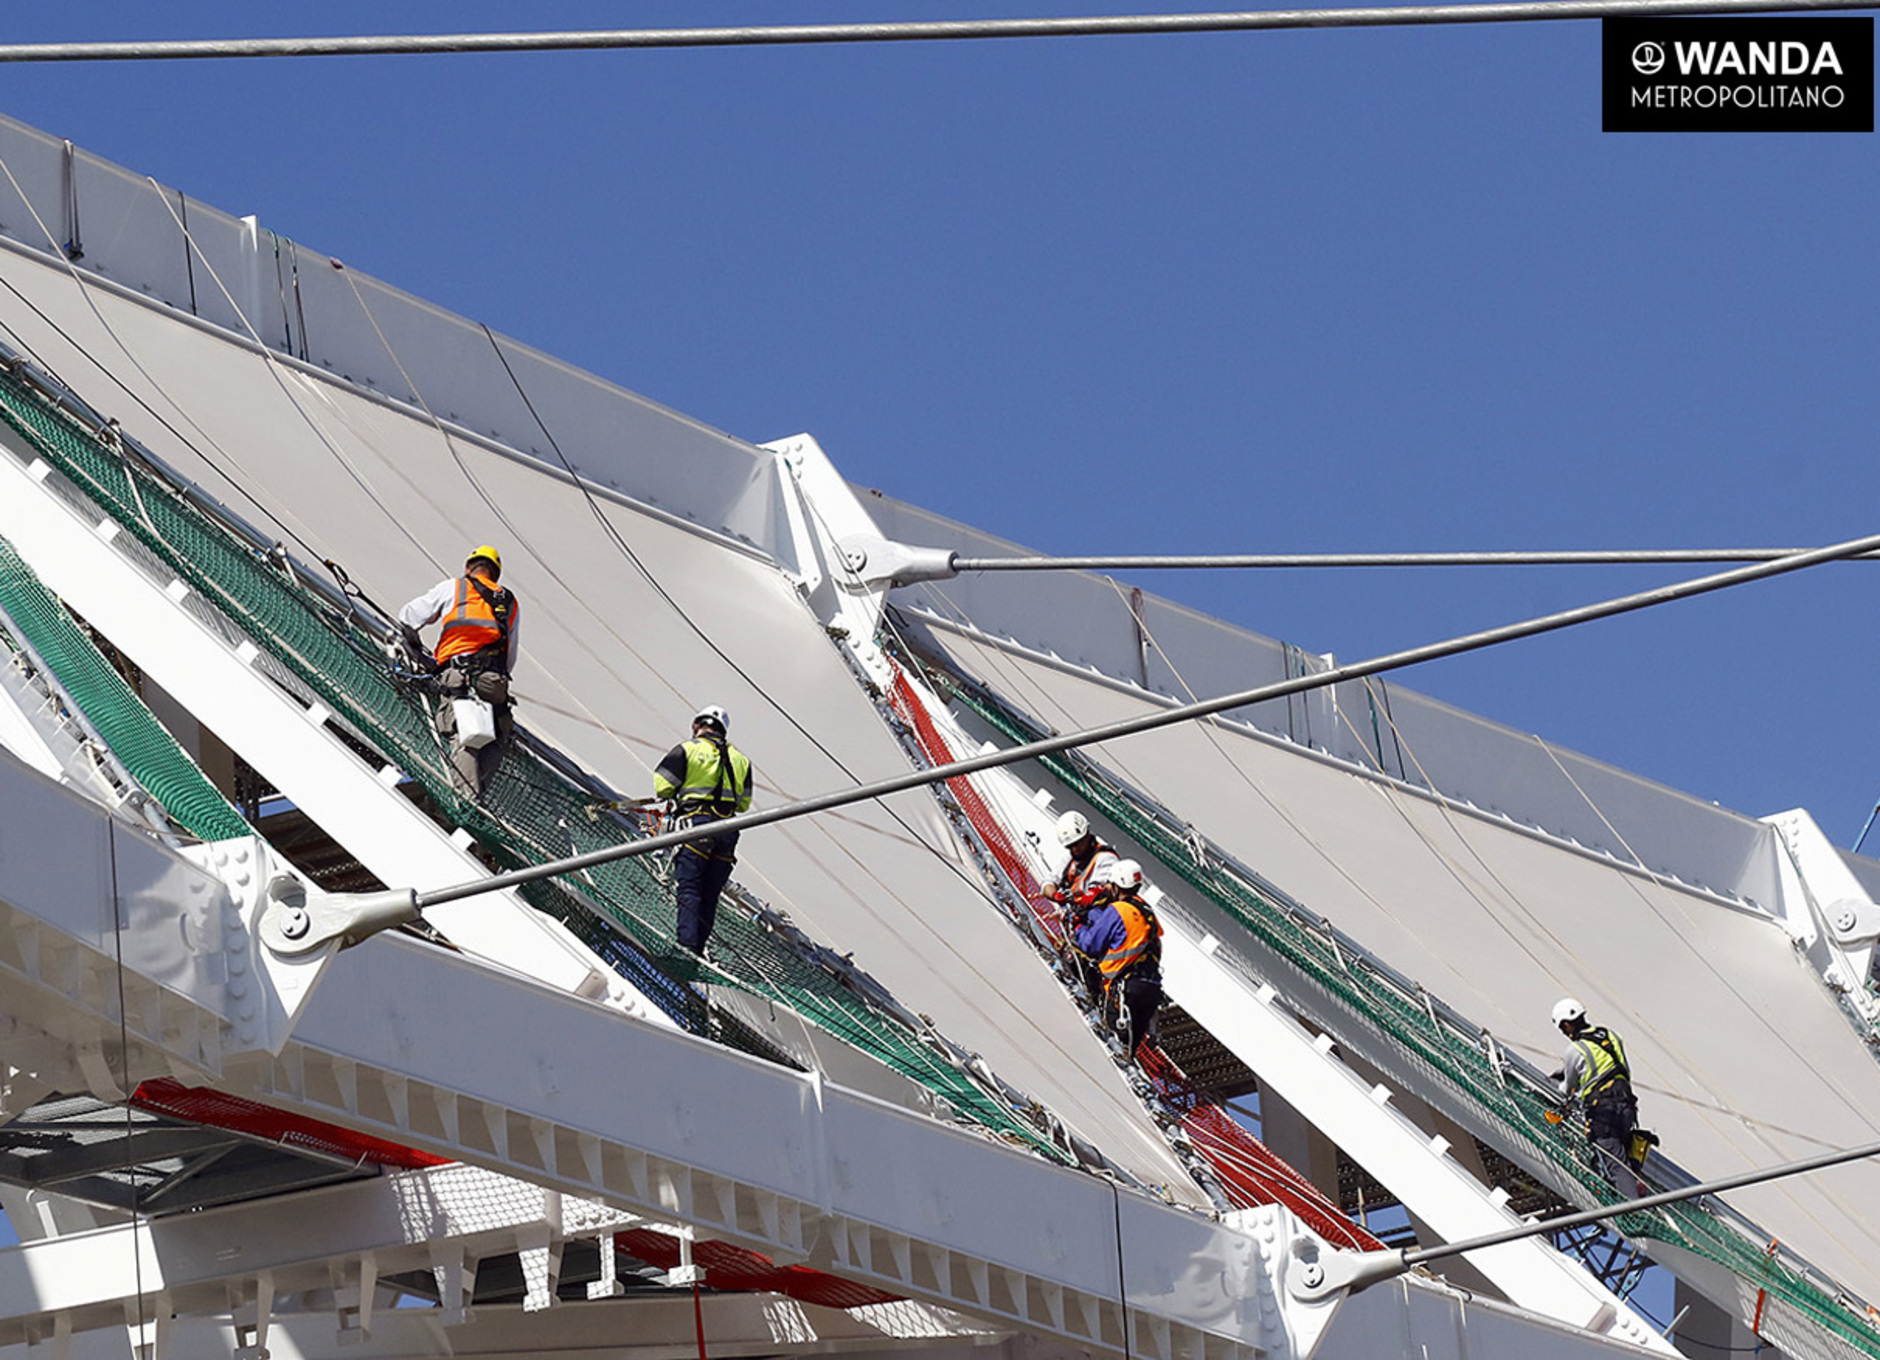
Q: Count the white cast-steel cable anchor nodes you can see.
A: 4